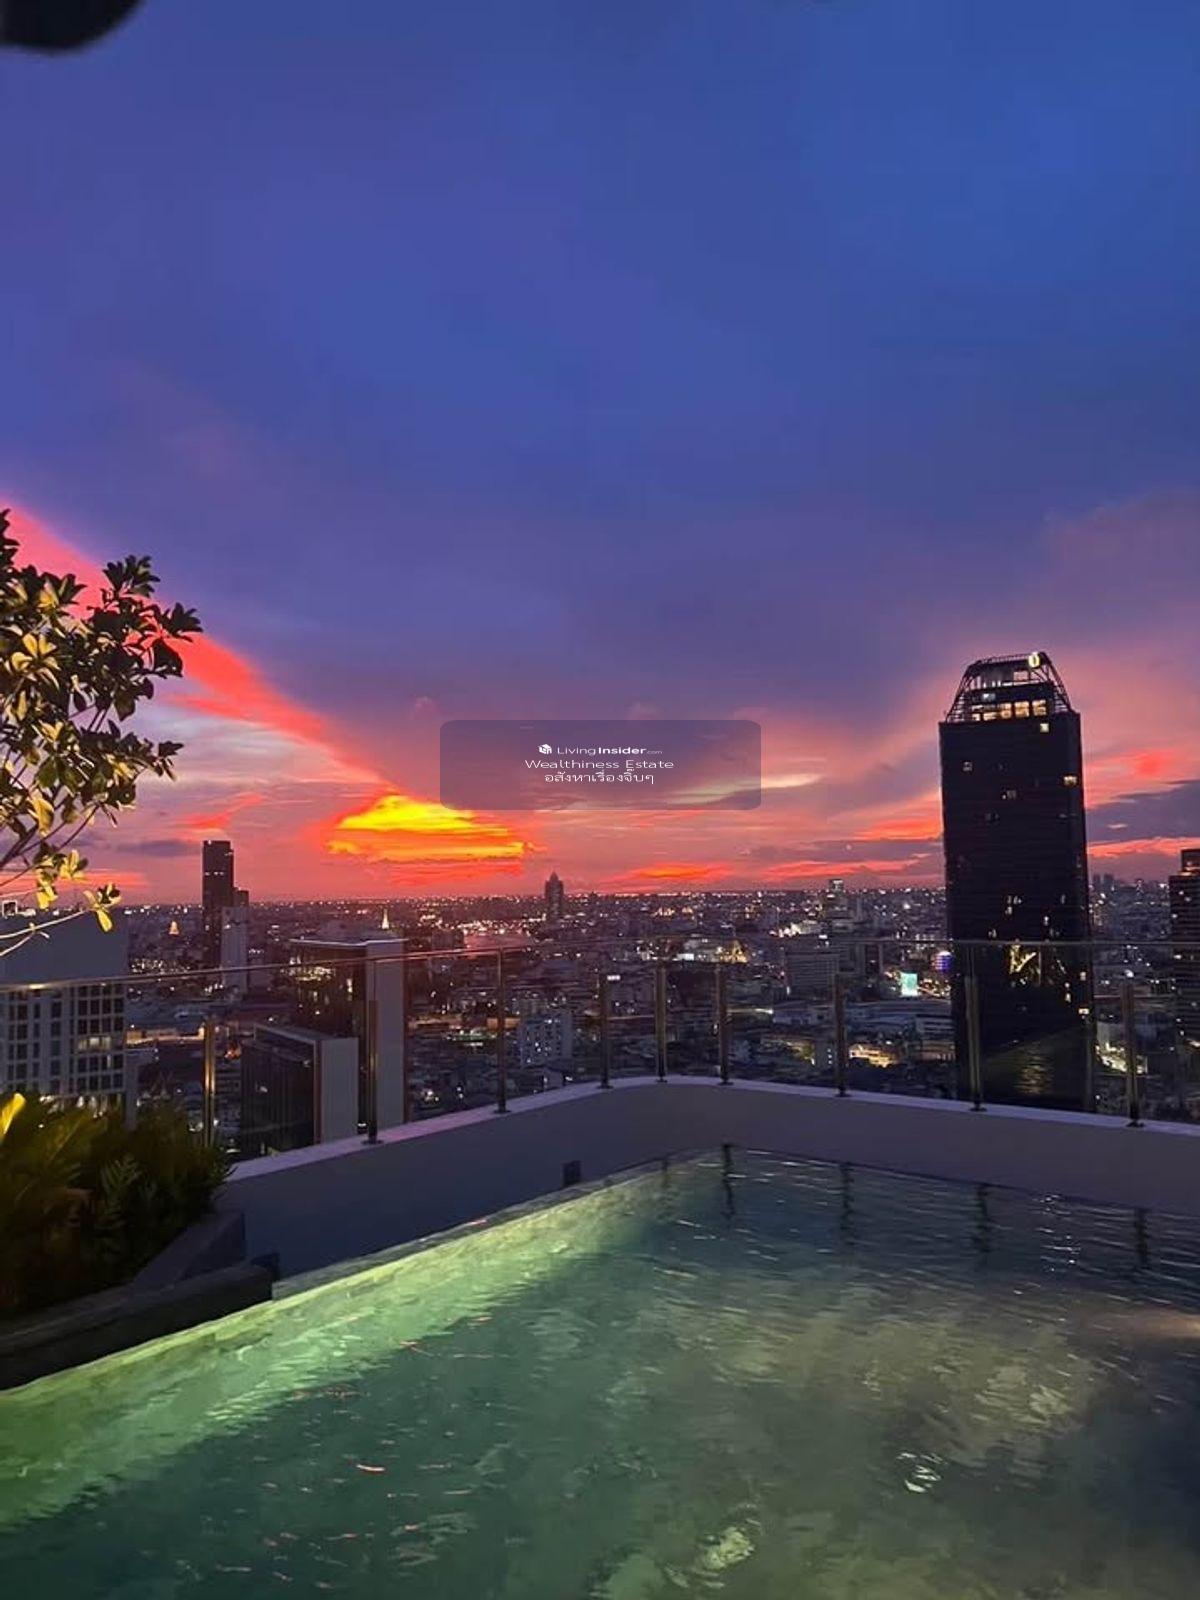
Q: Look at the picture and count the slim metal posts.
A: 9